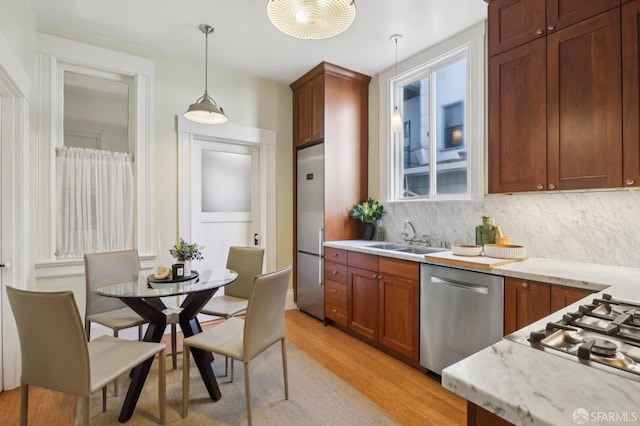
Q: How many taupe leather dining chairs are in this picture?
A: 4